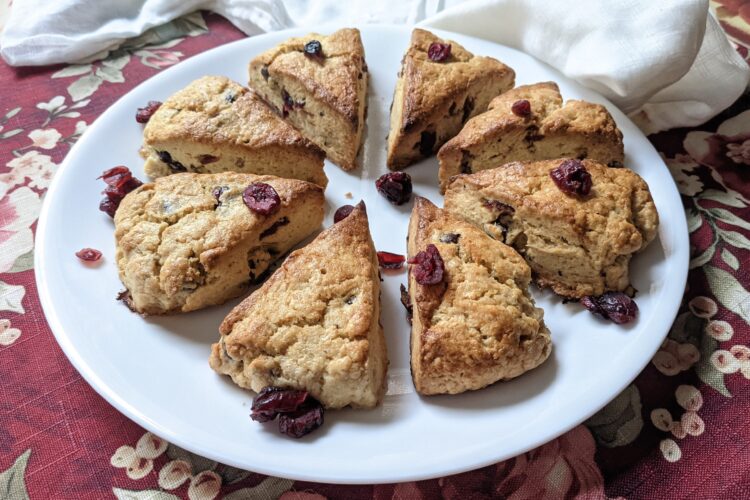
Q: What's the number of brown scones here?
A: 8